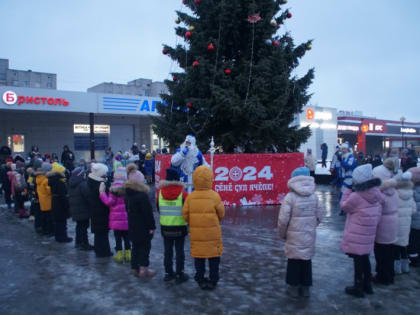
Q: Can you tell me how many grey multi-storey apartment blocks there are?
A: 2